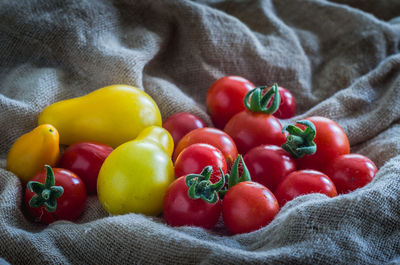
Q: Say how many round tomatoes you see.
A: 14